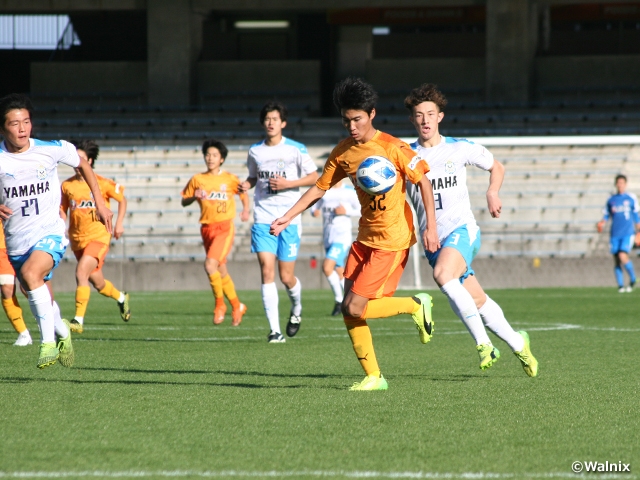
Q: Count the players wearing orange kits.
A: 4